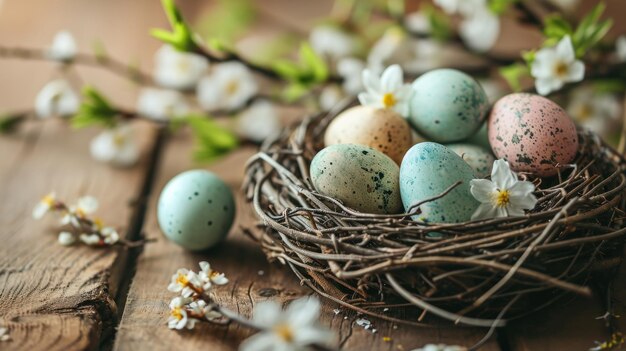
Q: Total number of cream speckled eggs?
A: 1